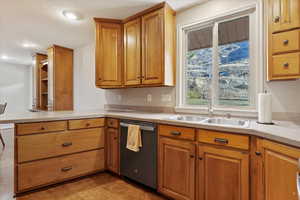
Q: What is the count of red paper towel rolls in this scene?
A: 0